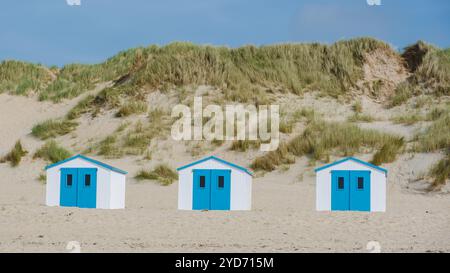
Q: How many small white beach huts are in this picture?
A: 3